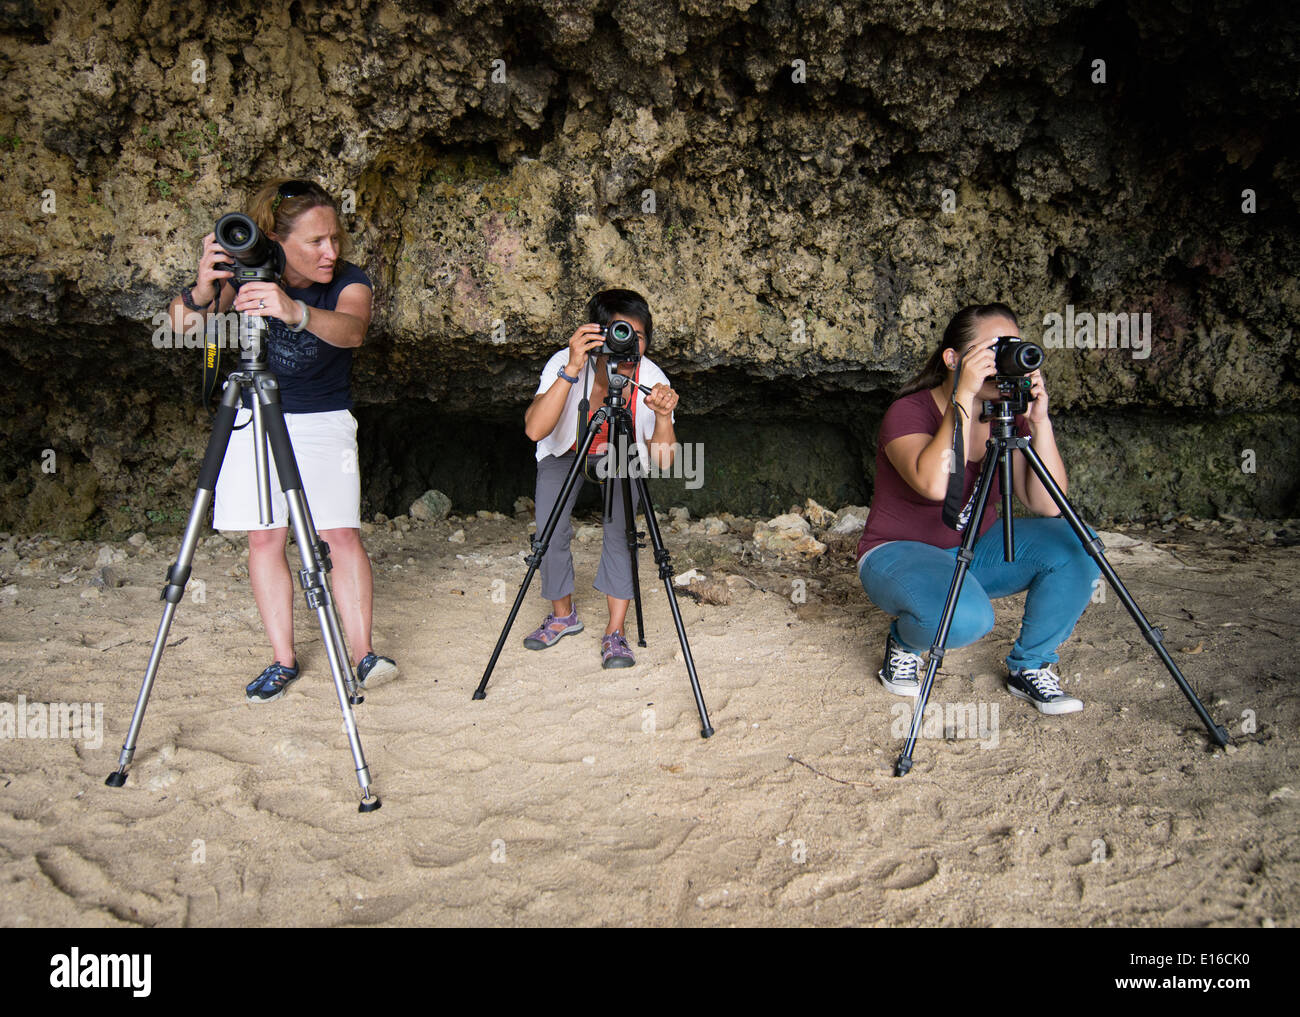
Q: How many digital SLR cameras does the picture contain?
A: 3